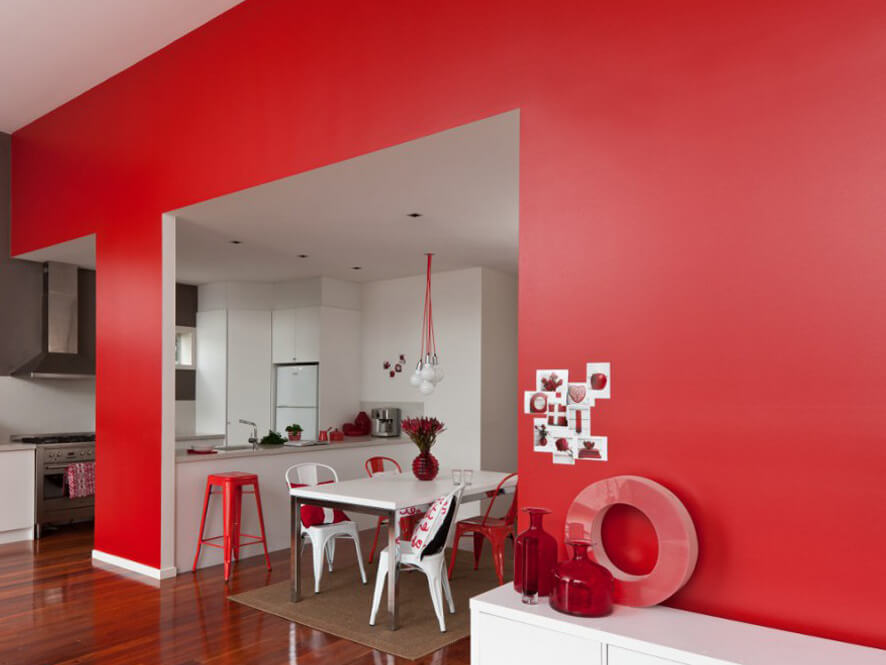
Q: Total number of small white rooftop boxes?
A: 0